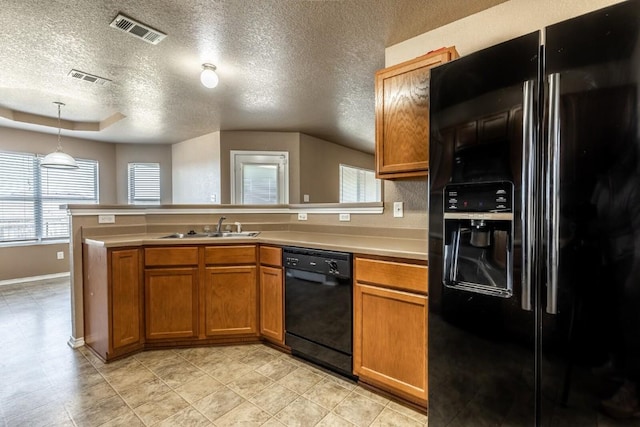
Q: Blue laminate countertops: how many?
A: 0